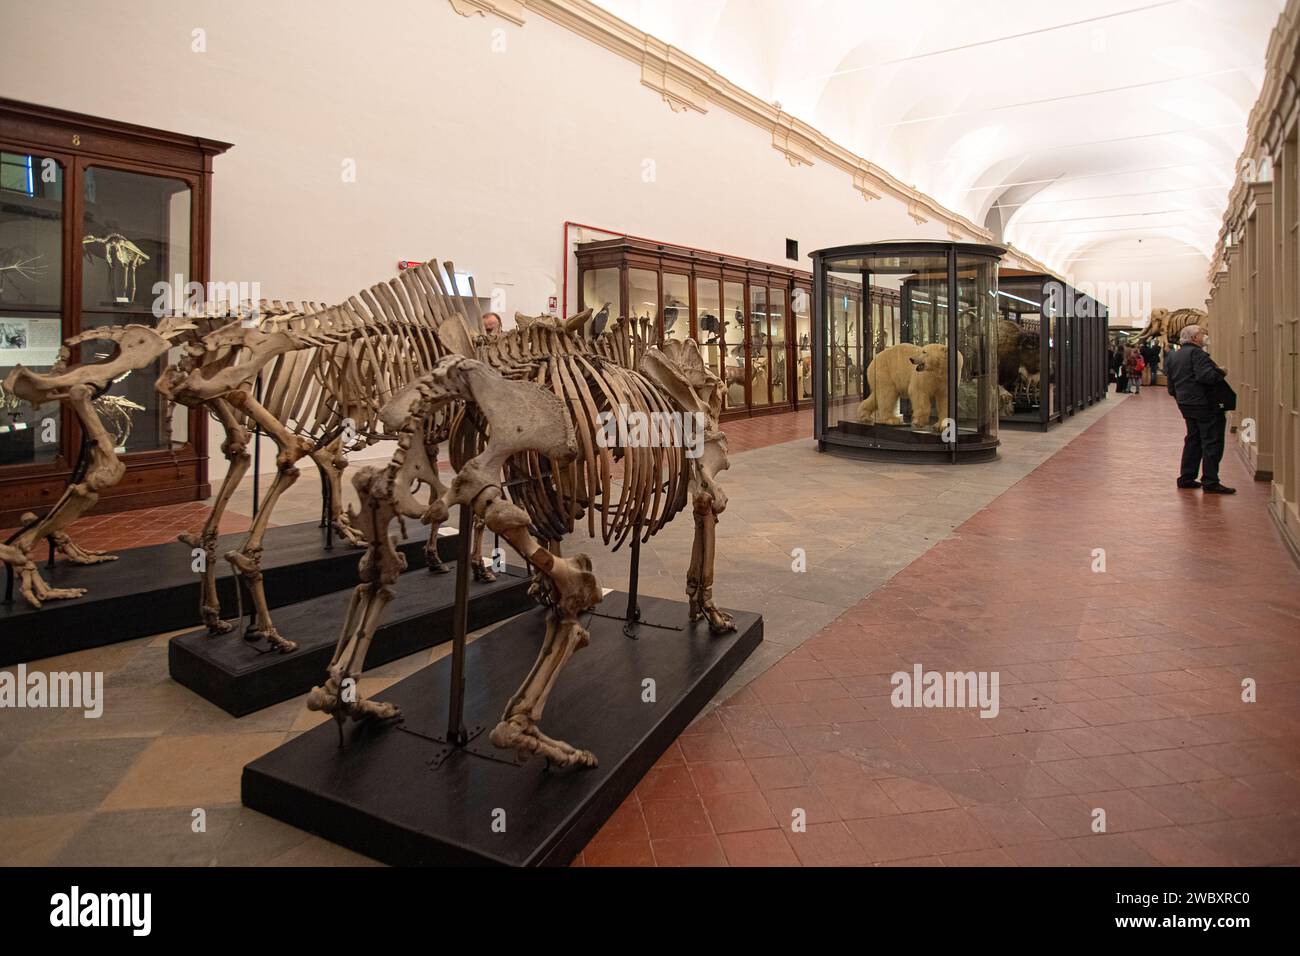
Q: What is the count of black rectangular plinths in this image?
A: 3